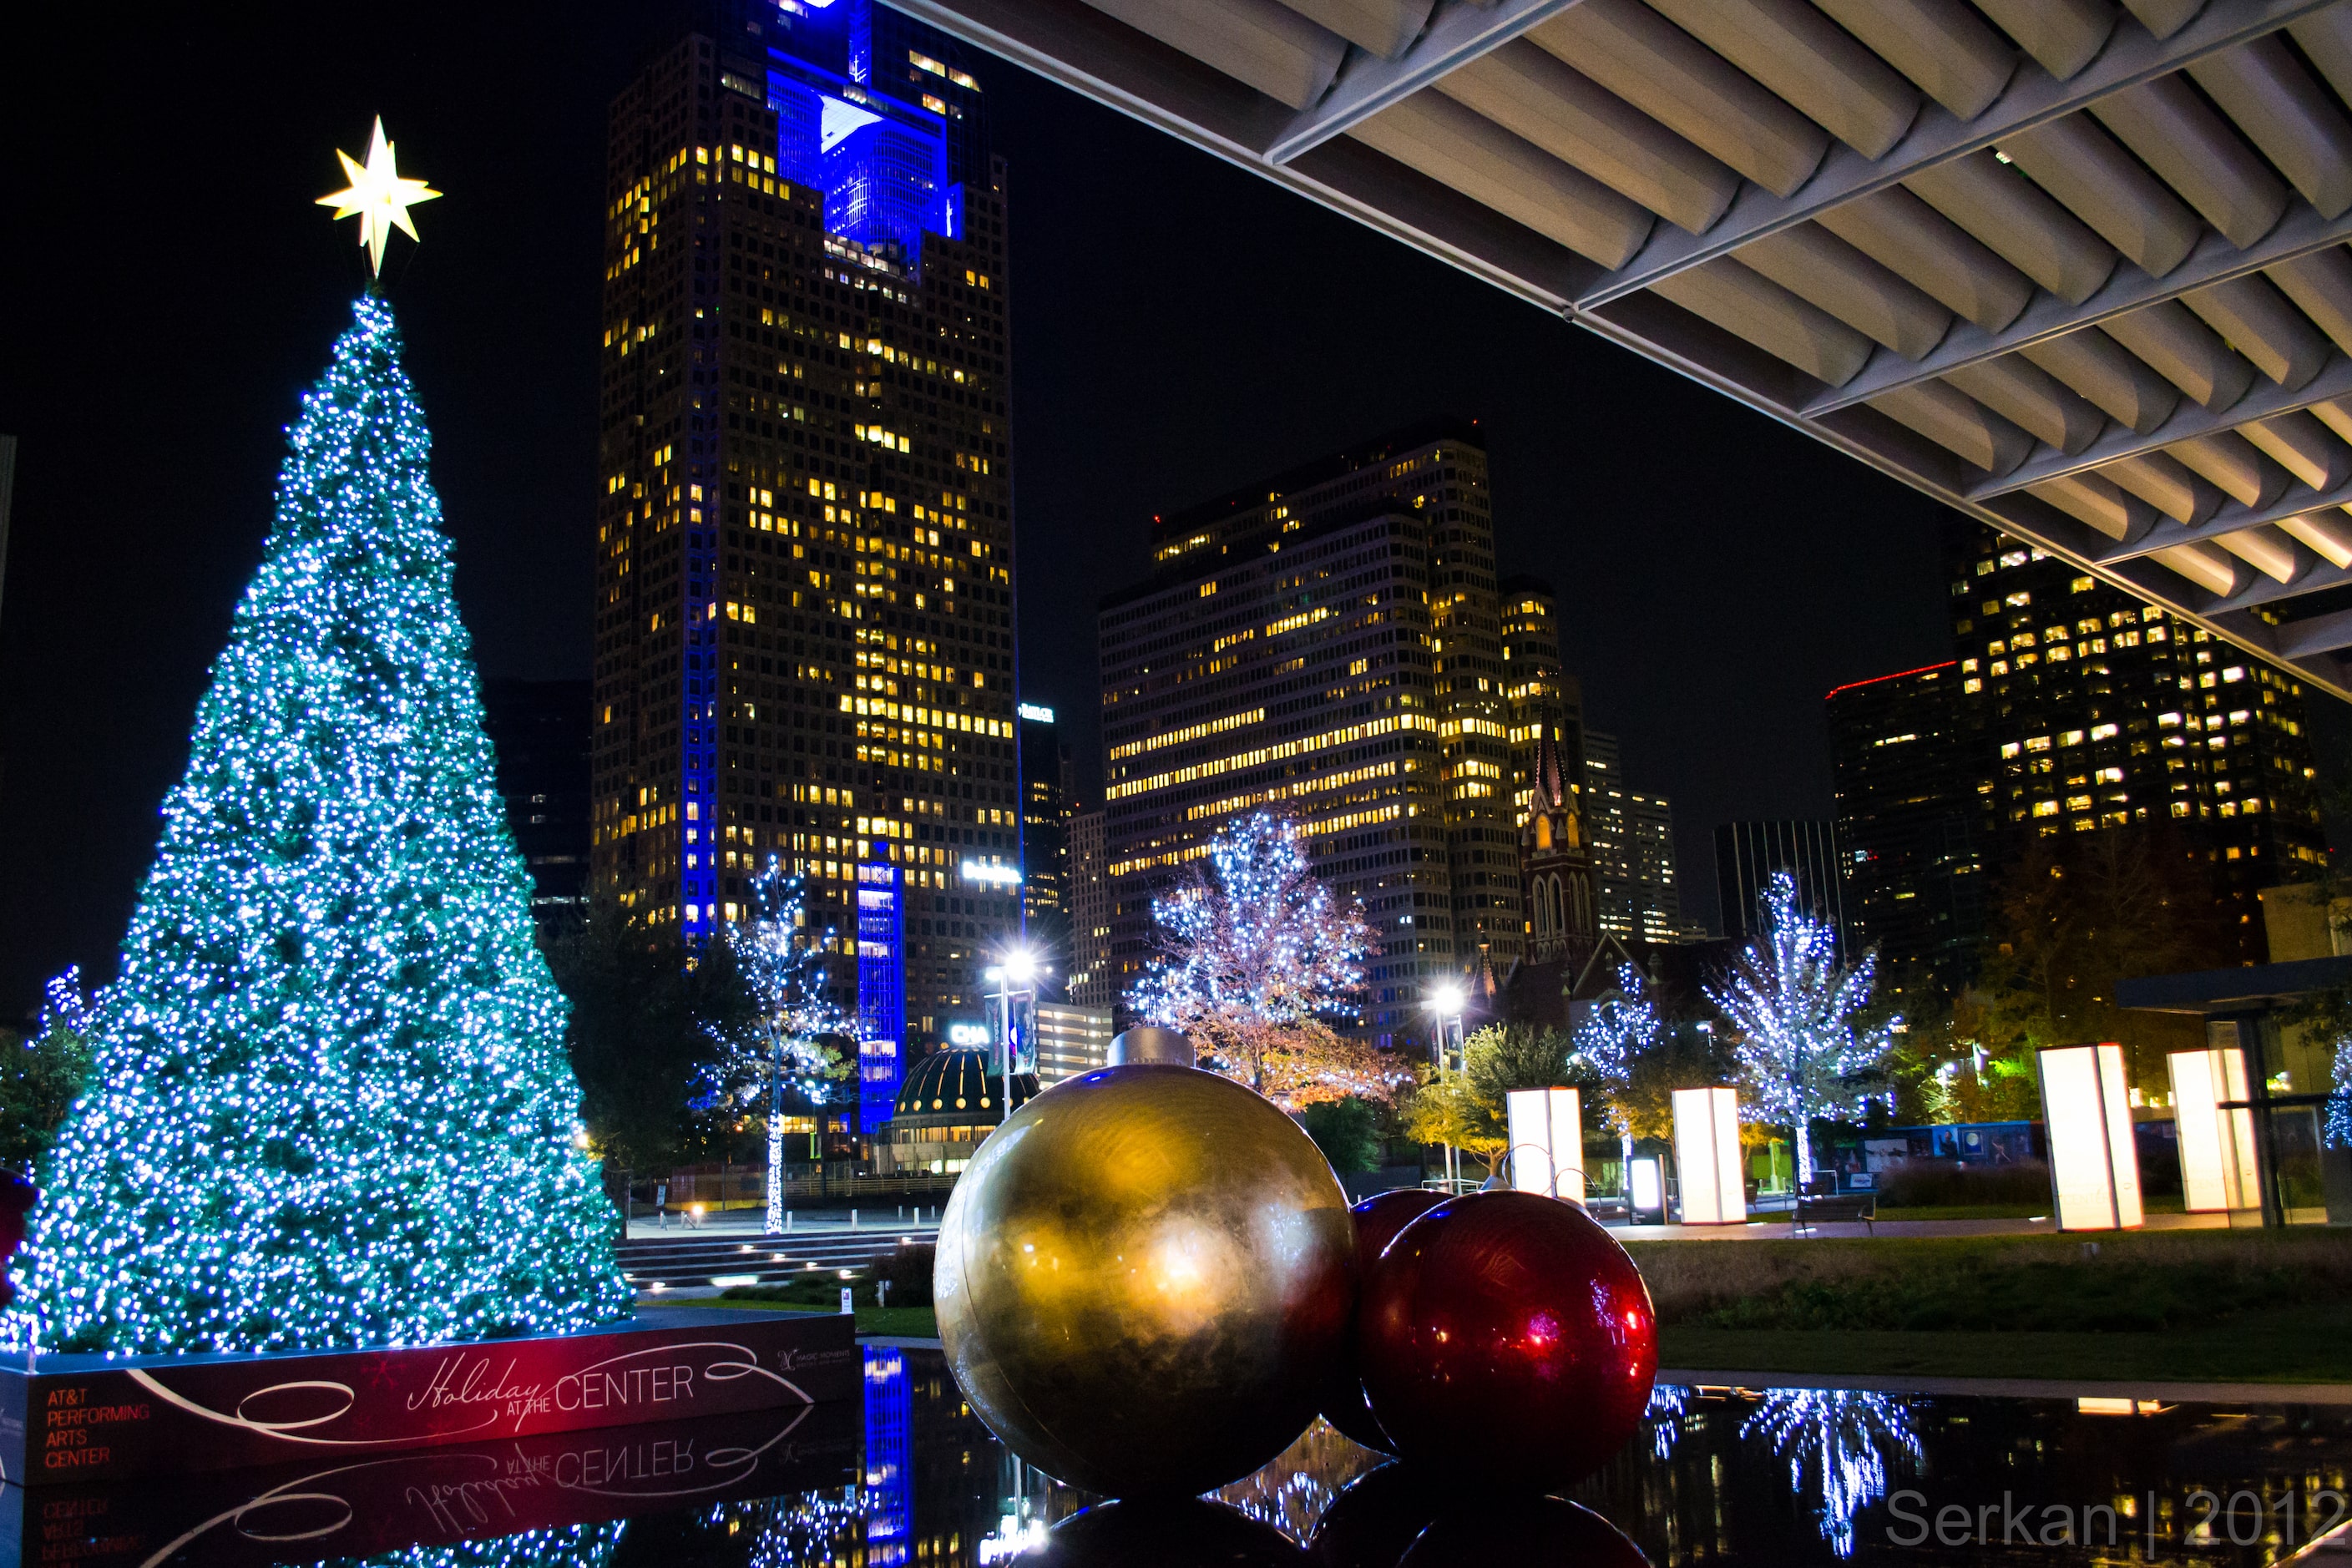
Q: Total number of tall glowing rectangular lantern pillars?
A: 4